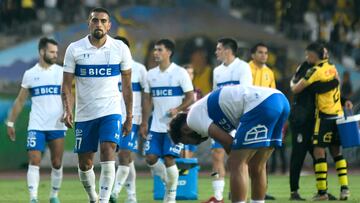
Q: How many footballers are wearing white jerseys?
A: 6